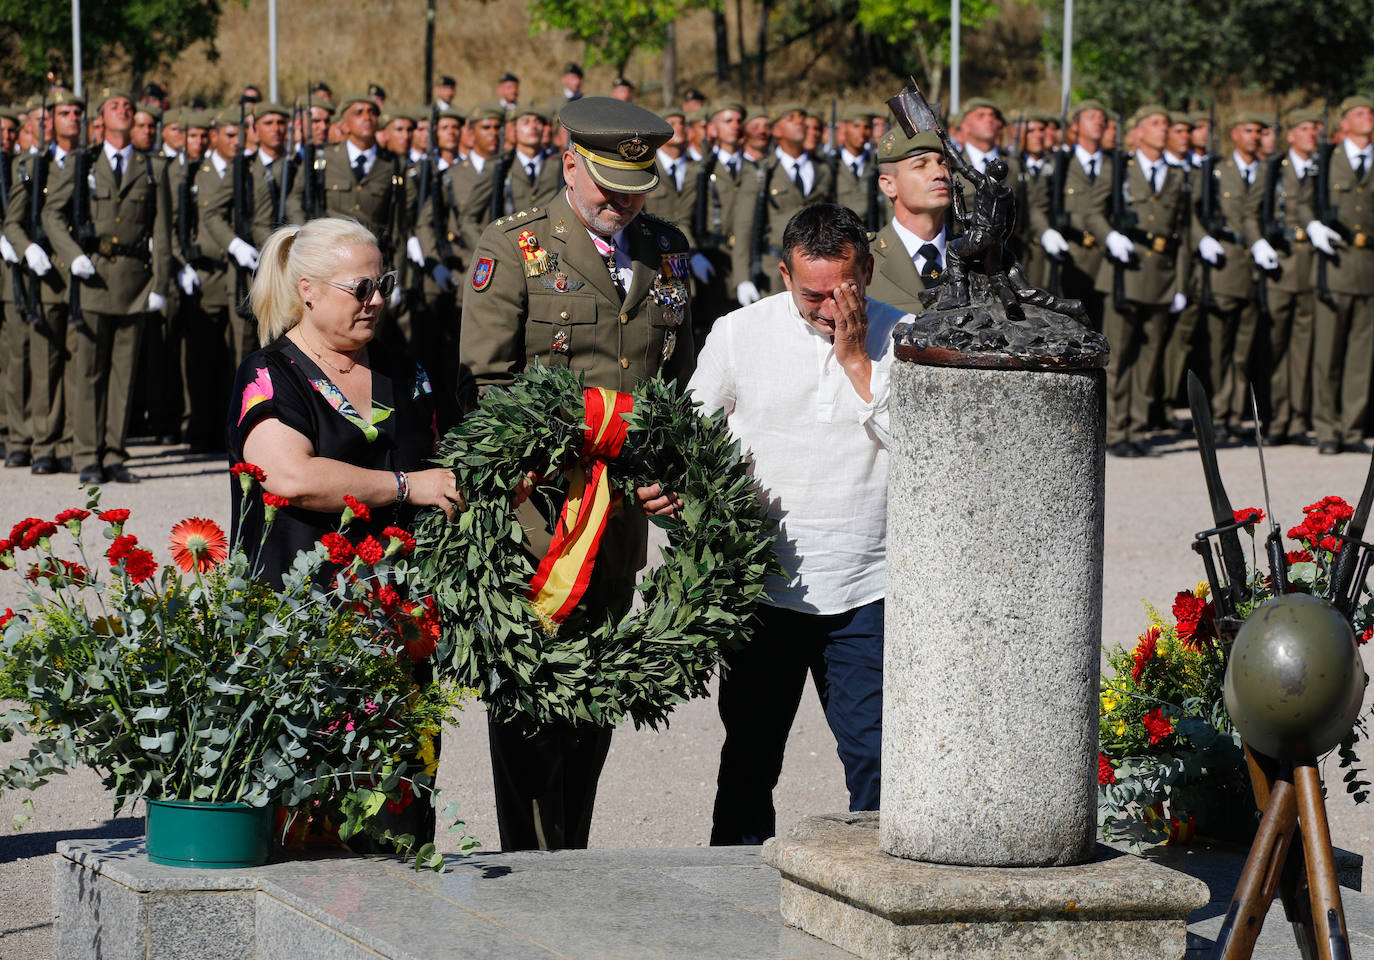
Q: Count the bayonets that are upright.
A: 3